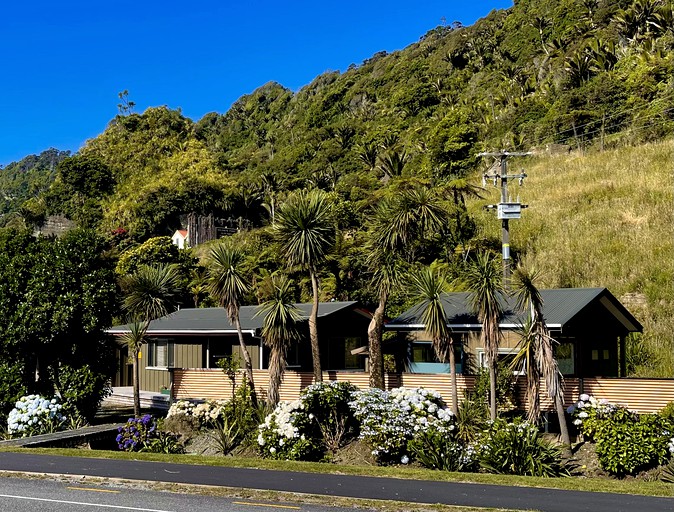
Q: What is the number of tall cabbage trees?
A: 8